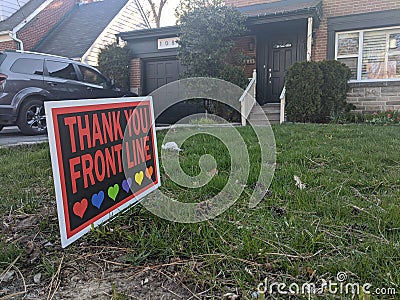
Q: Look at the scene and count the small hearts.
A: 6